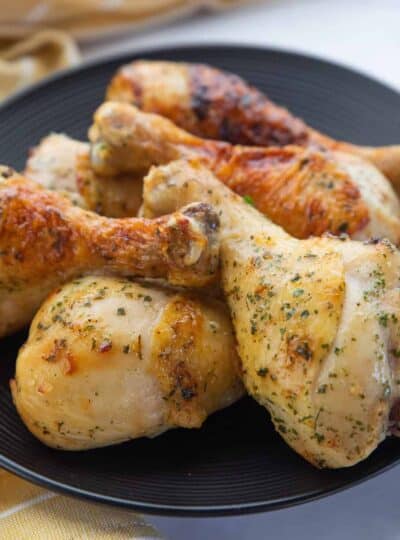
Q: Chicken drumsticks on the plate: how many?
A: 6